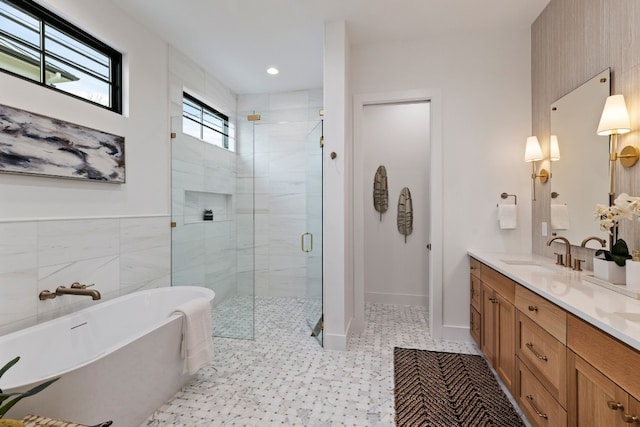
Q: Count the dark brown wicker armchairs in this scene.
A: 0